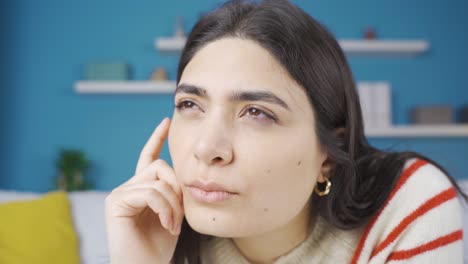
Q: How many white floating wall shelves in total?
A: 3